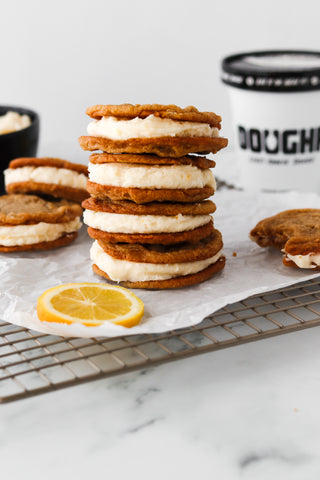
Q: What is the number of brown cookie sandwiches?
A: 7